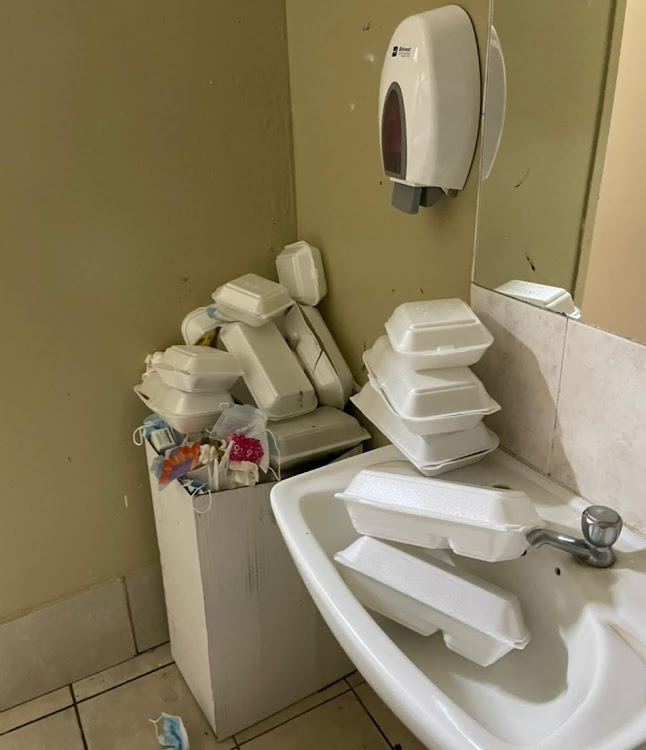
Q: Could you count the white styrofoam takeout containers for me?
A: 13